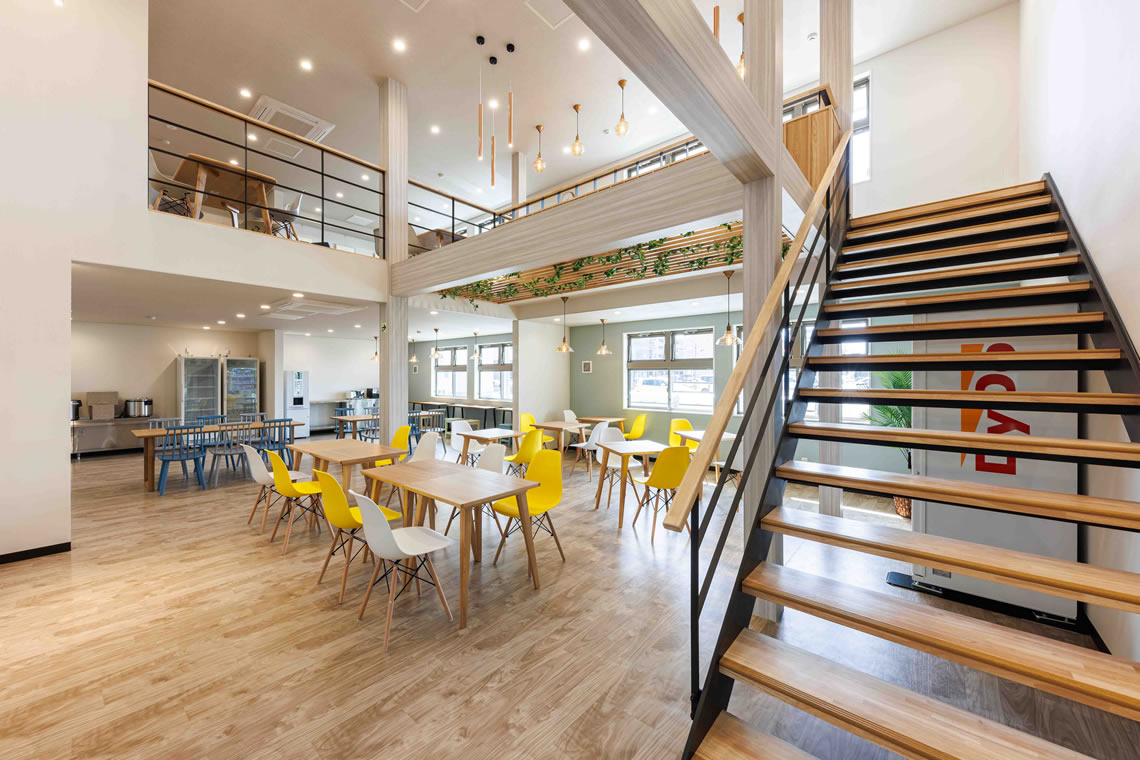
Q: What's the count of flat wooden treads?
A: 15